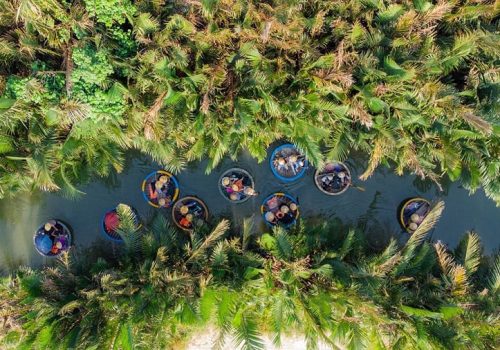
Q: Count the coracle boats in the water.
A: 9